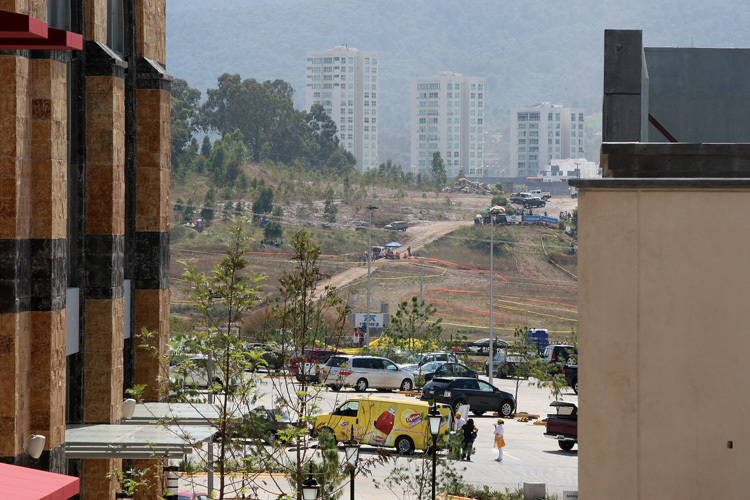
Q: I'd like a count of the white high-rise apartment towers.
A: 3